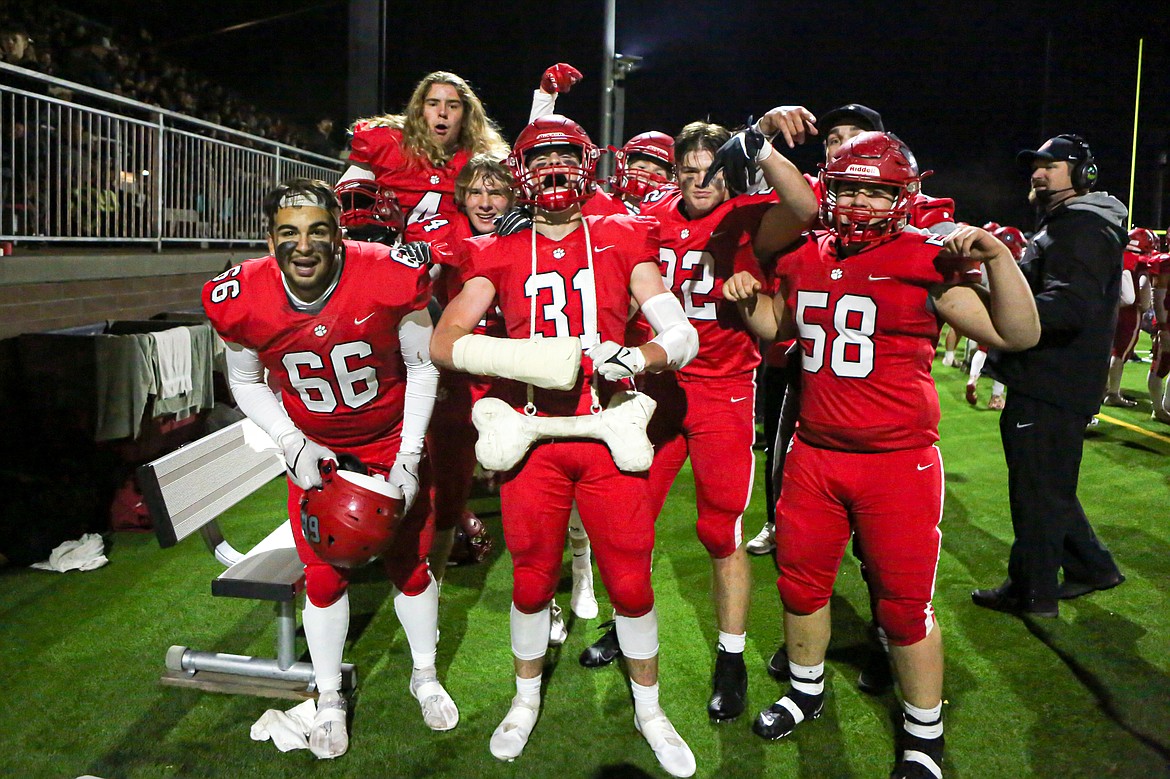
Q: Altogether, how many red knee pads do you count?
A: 7